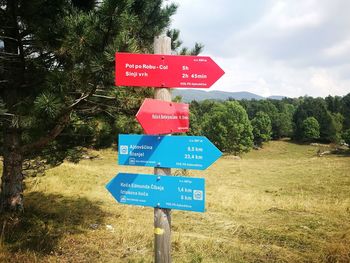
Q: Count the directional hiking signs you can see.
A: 4